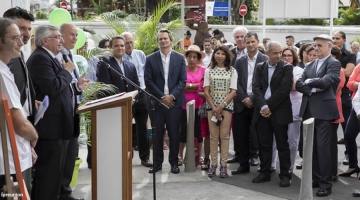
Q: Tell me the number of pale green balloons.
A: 2